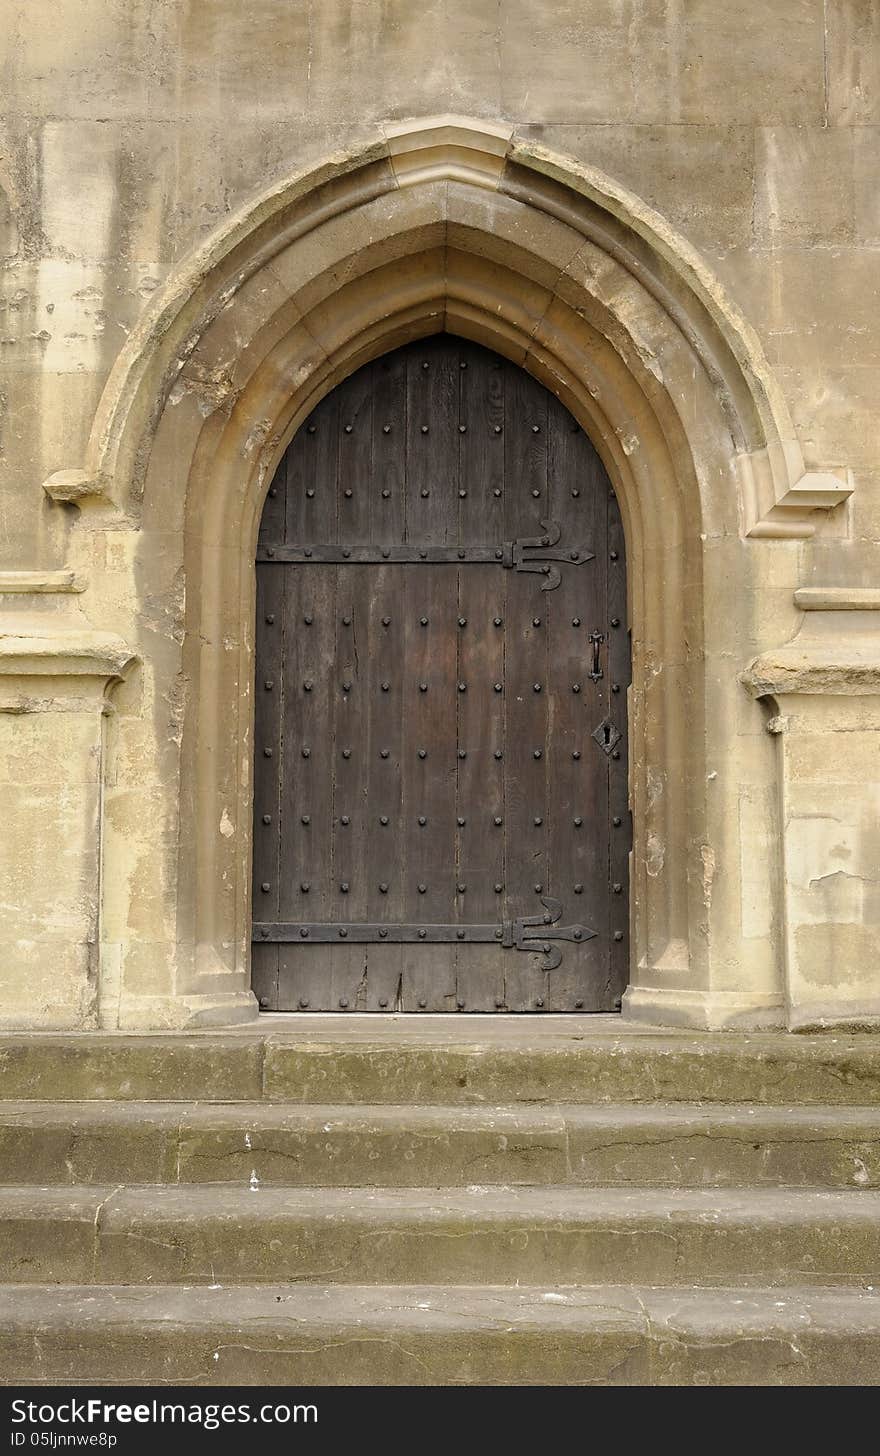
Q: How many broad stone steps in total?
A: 4